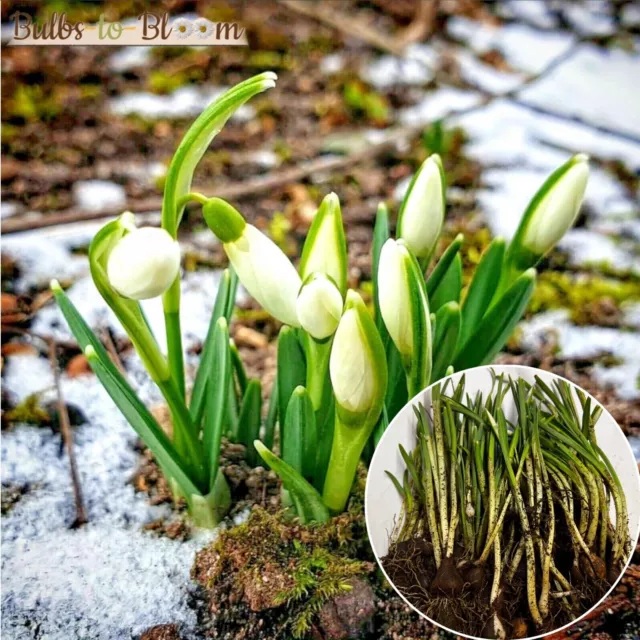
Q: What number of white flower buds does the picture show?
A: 8